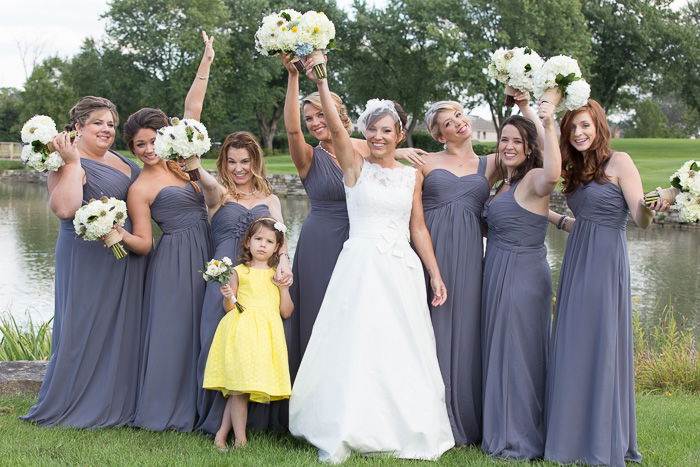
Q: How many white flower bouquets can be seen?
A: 9